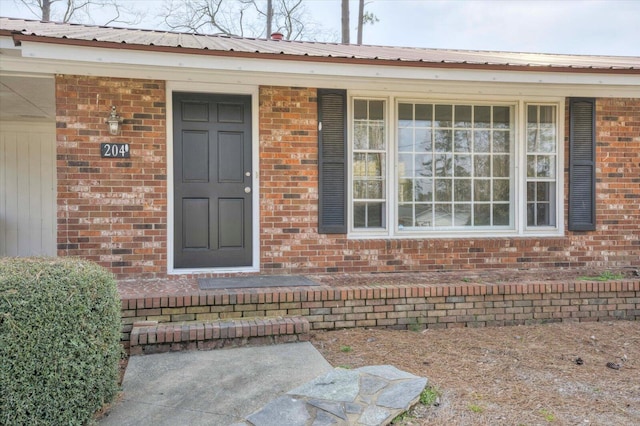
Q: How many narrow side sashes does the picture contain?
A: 2